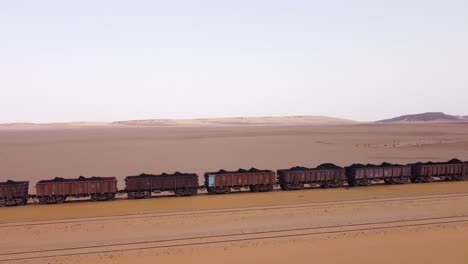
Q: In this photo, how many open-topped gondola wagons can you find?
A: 7